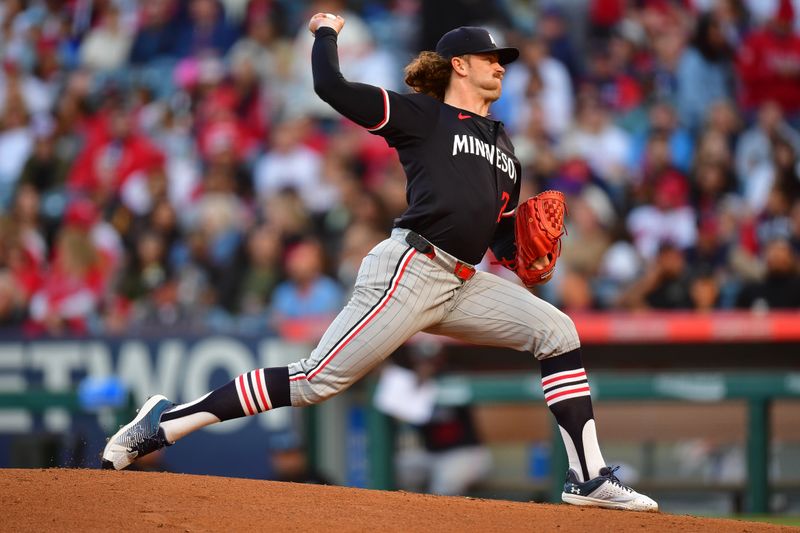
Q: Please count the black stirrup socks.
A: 2